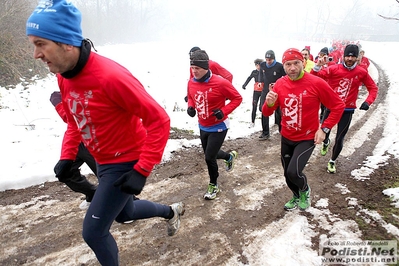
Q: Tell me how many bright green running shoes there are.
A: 6